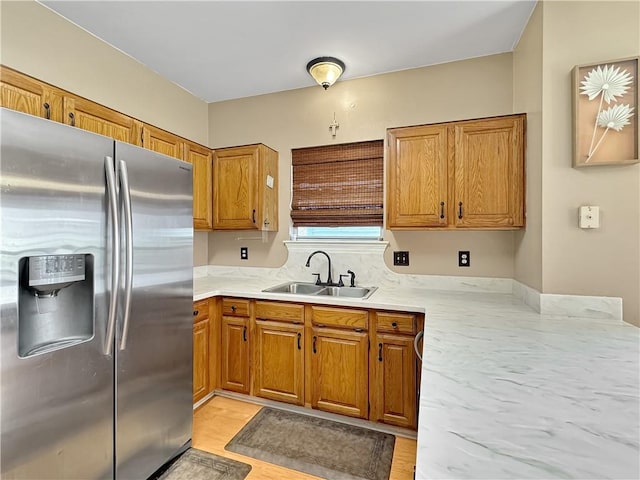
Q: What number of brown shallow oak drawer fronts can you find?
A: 5